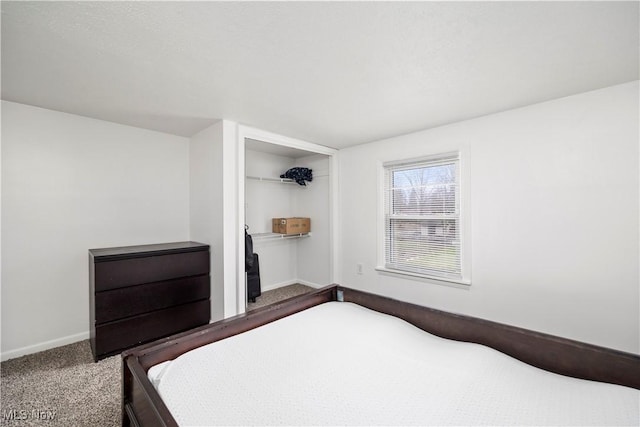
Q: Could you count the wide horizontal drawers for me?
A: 3